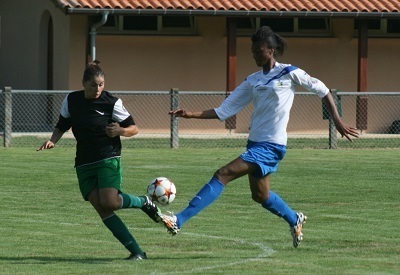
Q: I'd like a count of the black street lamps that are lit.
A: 0